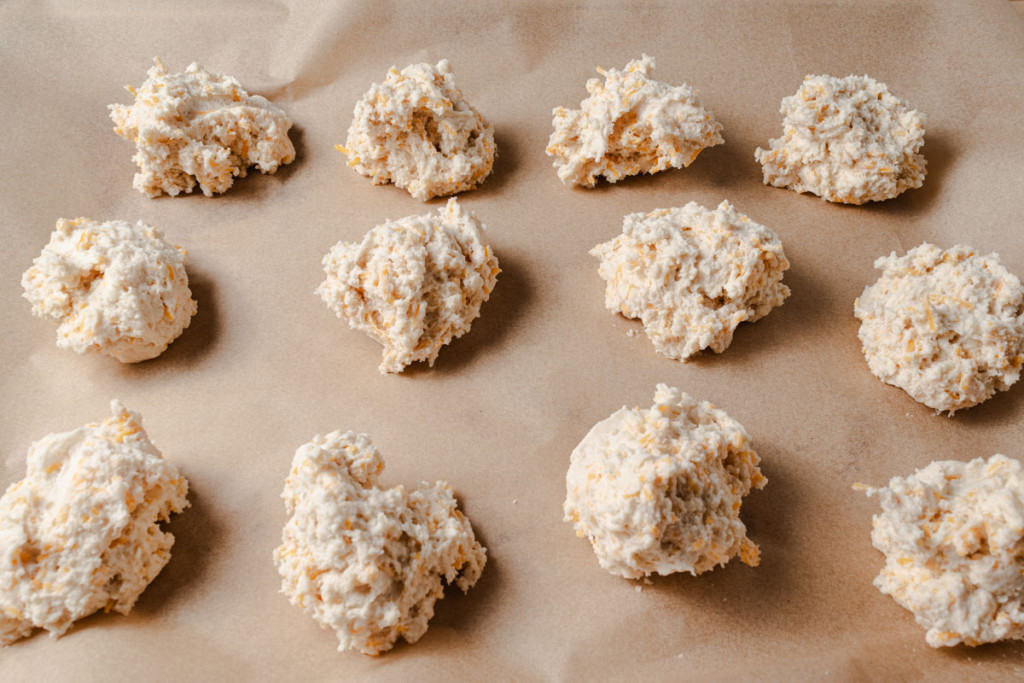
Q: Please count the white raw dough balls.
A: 12